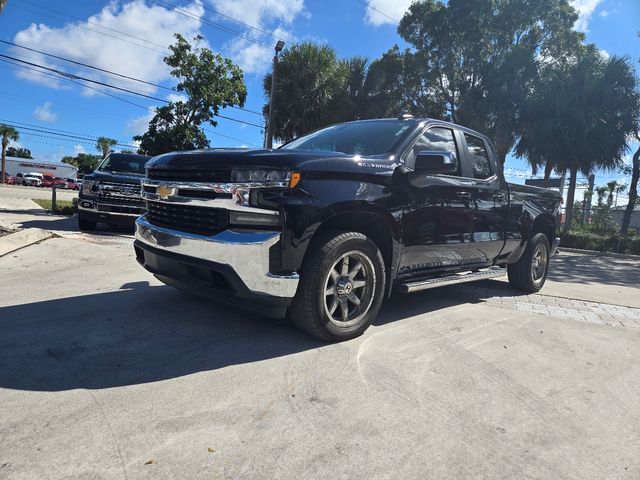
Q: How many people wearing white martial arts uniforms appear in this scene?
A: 0